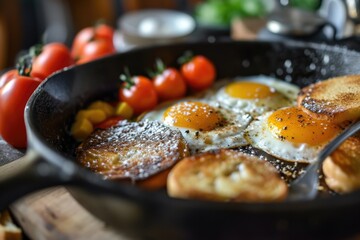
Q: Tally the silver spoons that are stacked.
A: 0